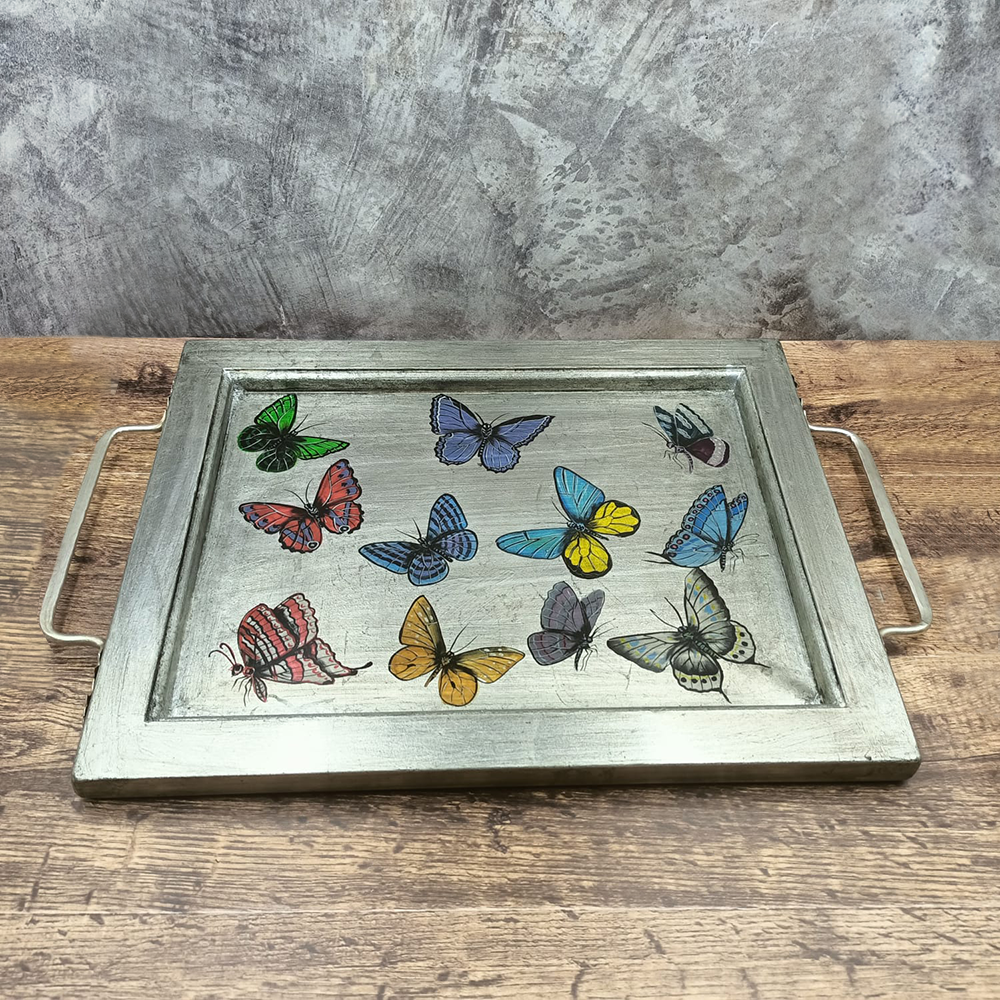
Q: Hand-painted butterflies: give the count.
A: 11